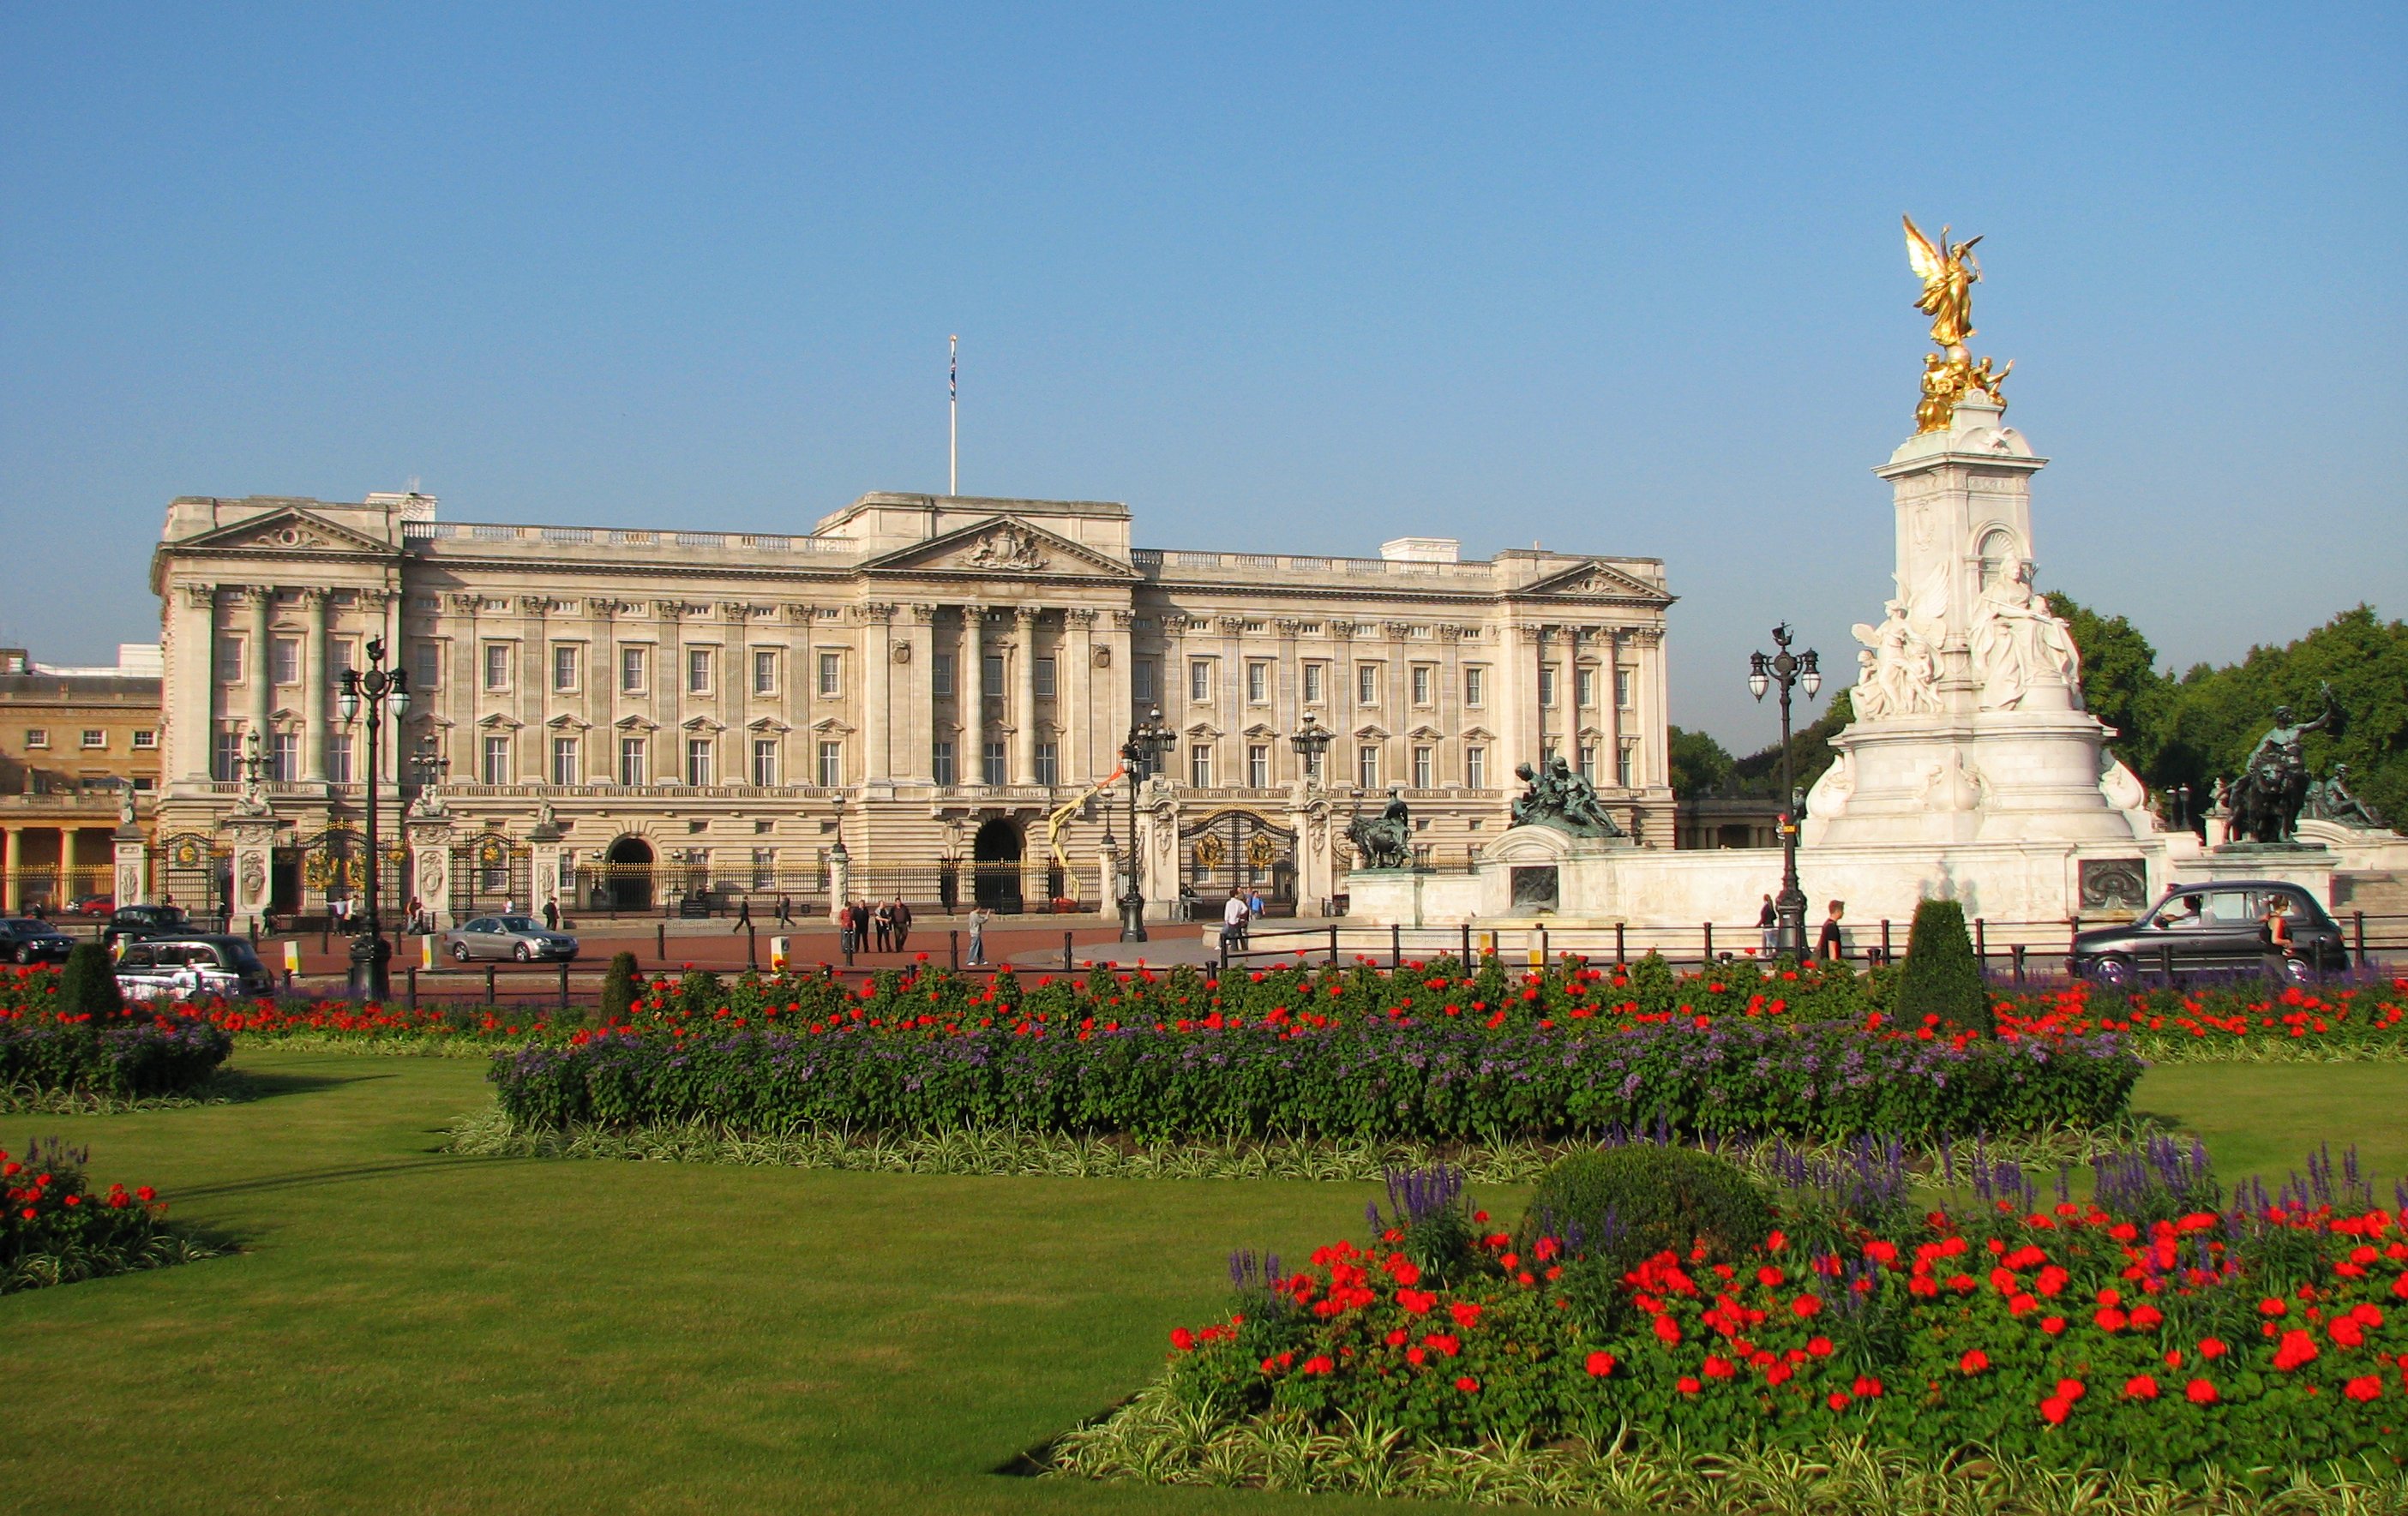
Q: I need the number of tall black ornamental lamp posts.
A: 3